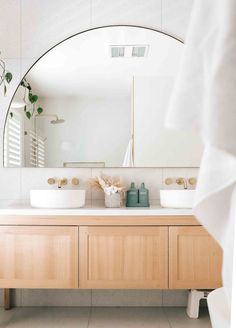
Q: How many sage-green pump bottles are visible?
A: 2